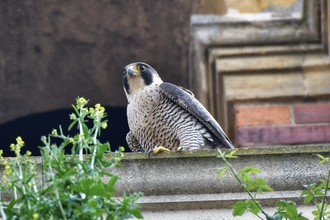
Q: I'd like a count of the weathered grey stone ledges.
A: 1